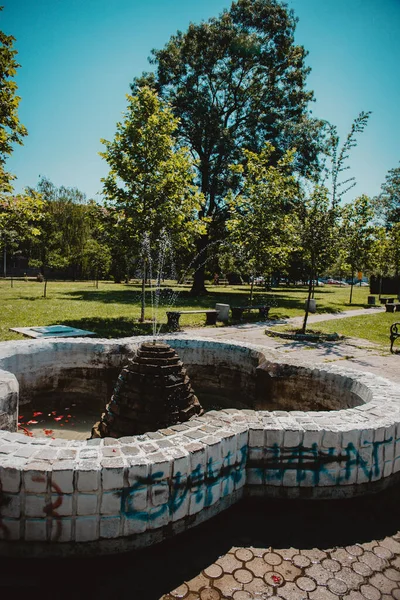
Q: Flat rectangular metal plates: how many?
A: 1